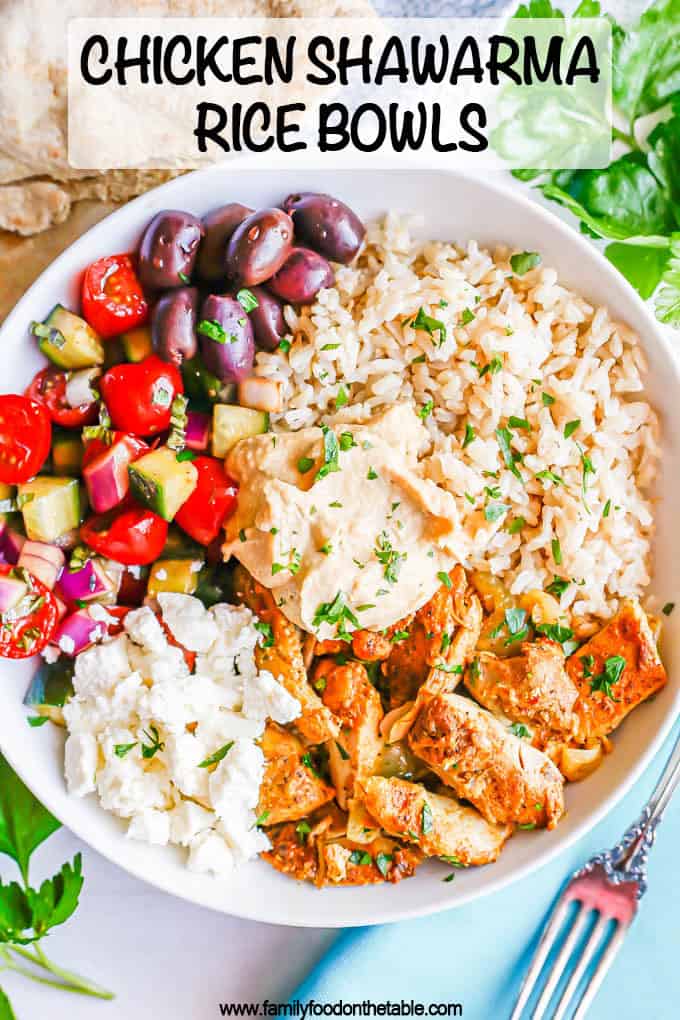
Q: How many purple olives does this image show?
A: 8